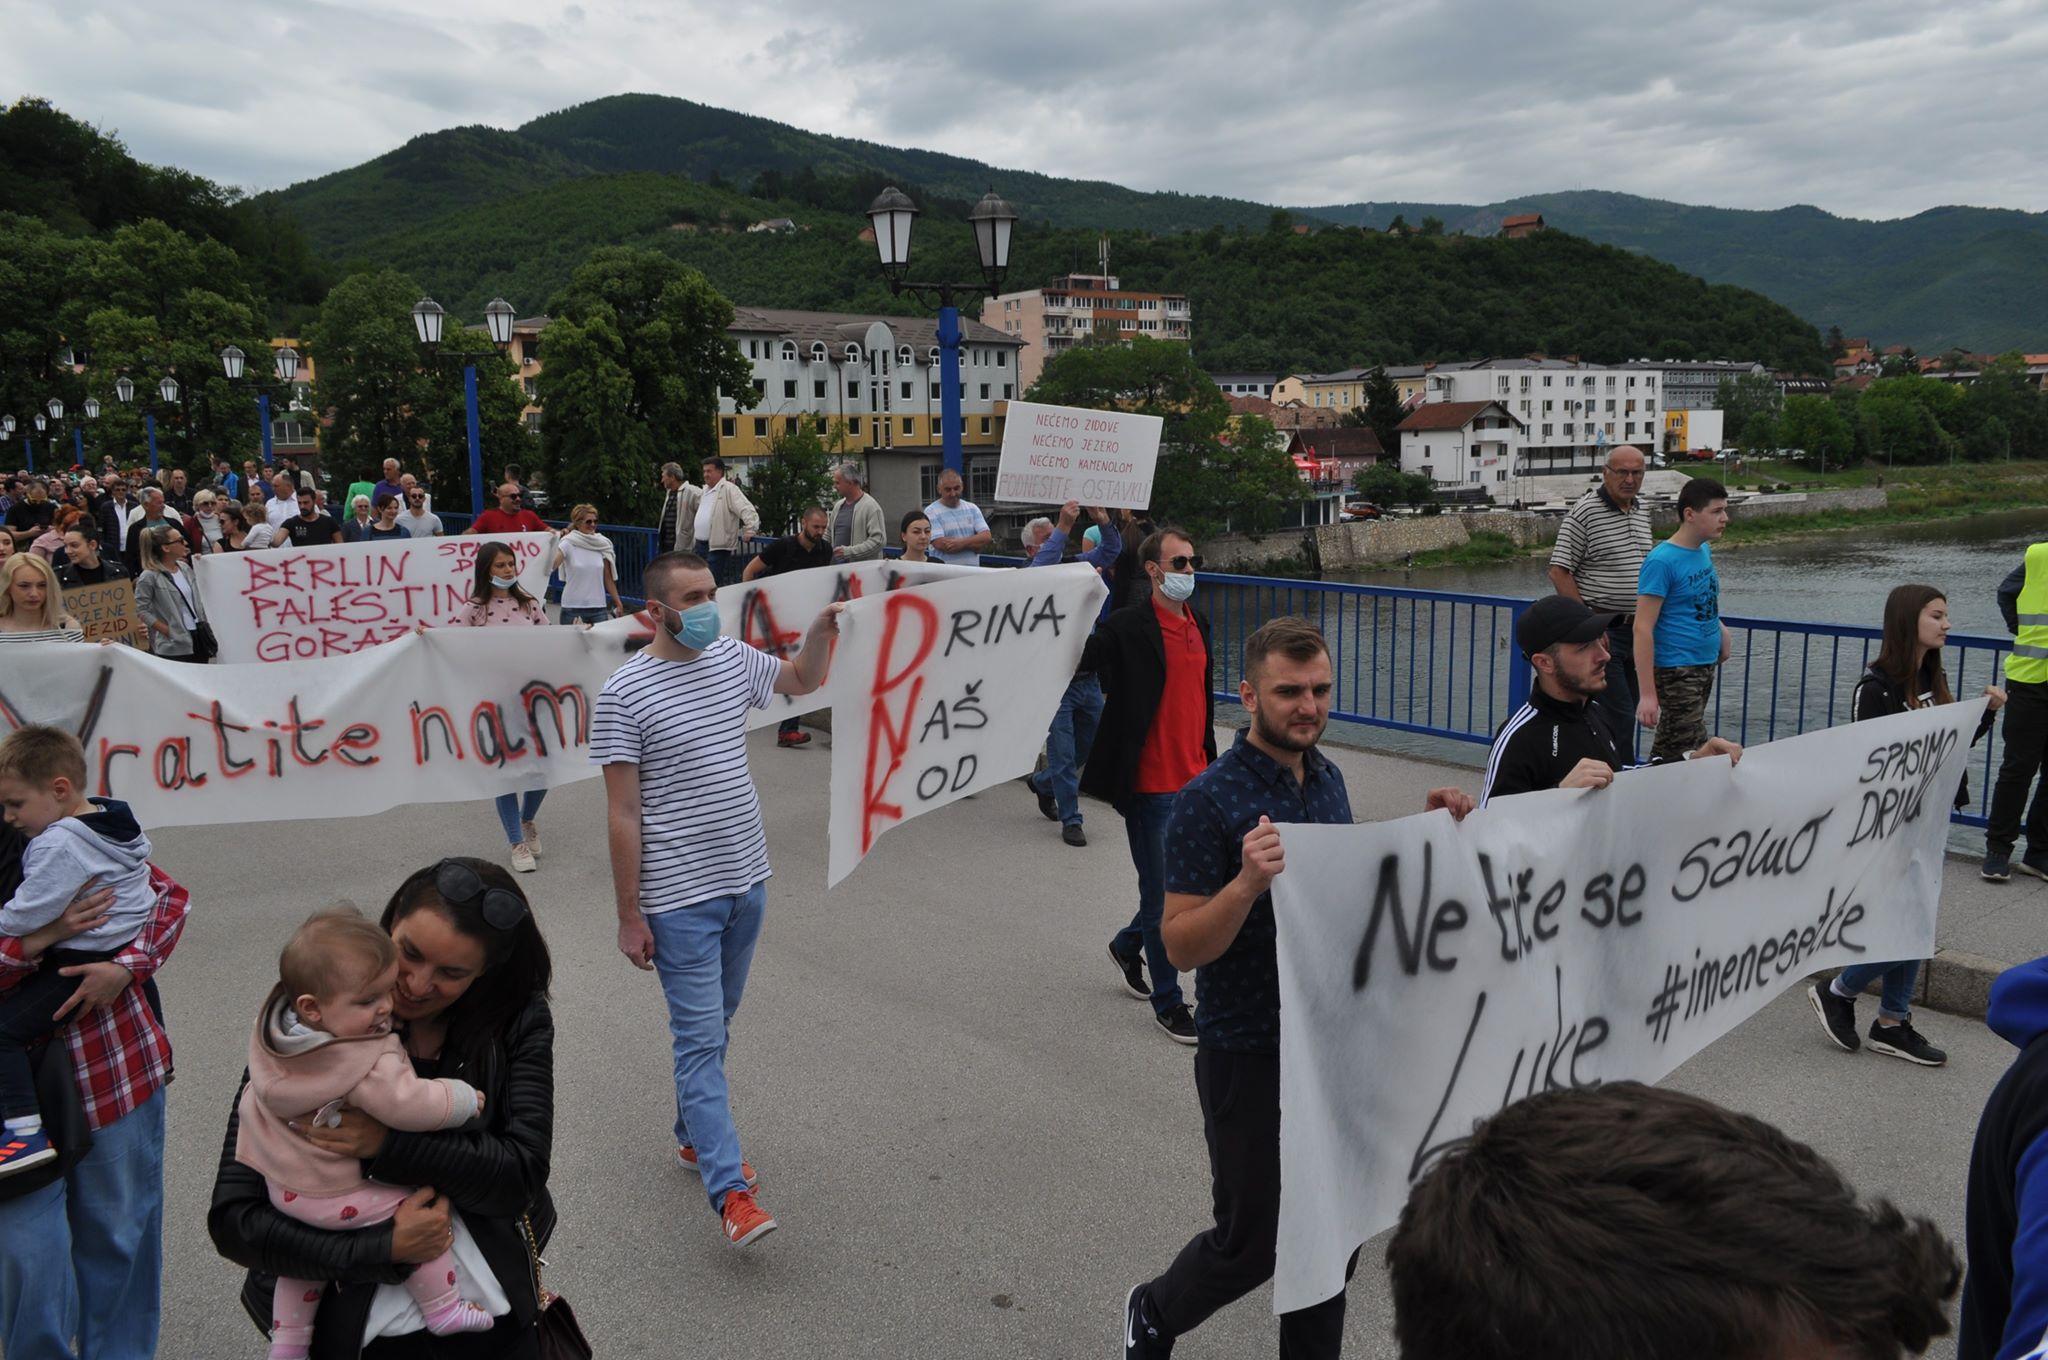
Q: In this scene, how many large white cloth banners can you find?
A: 4